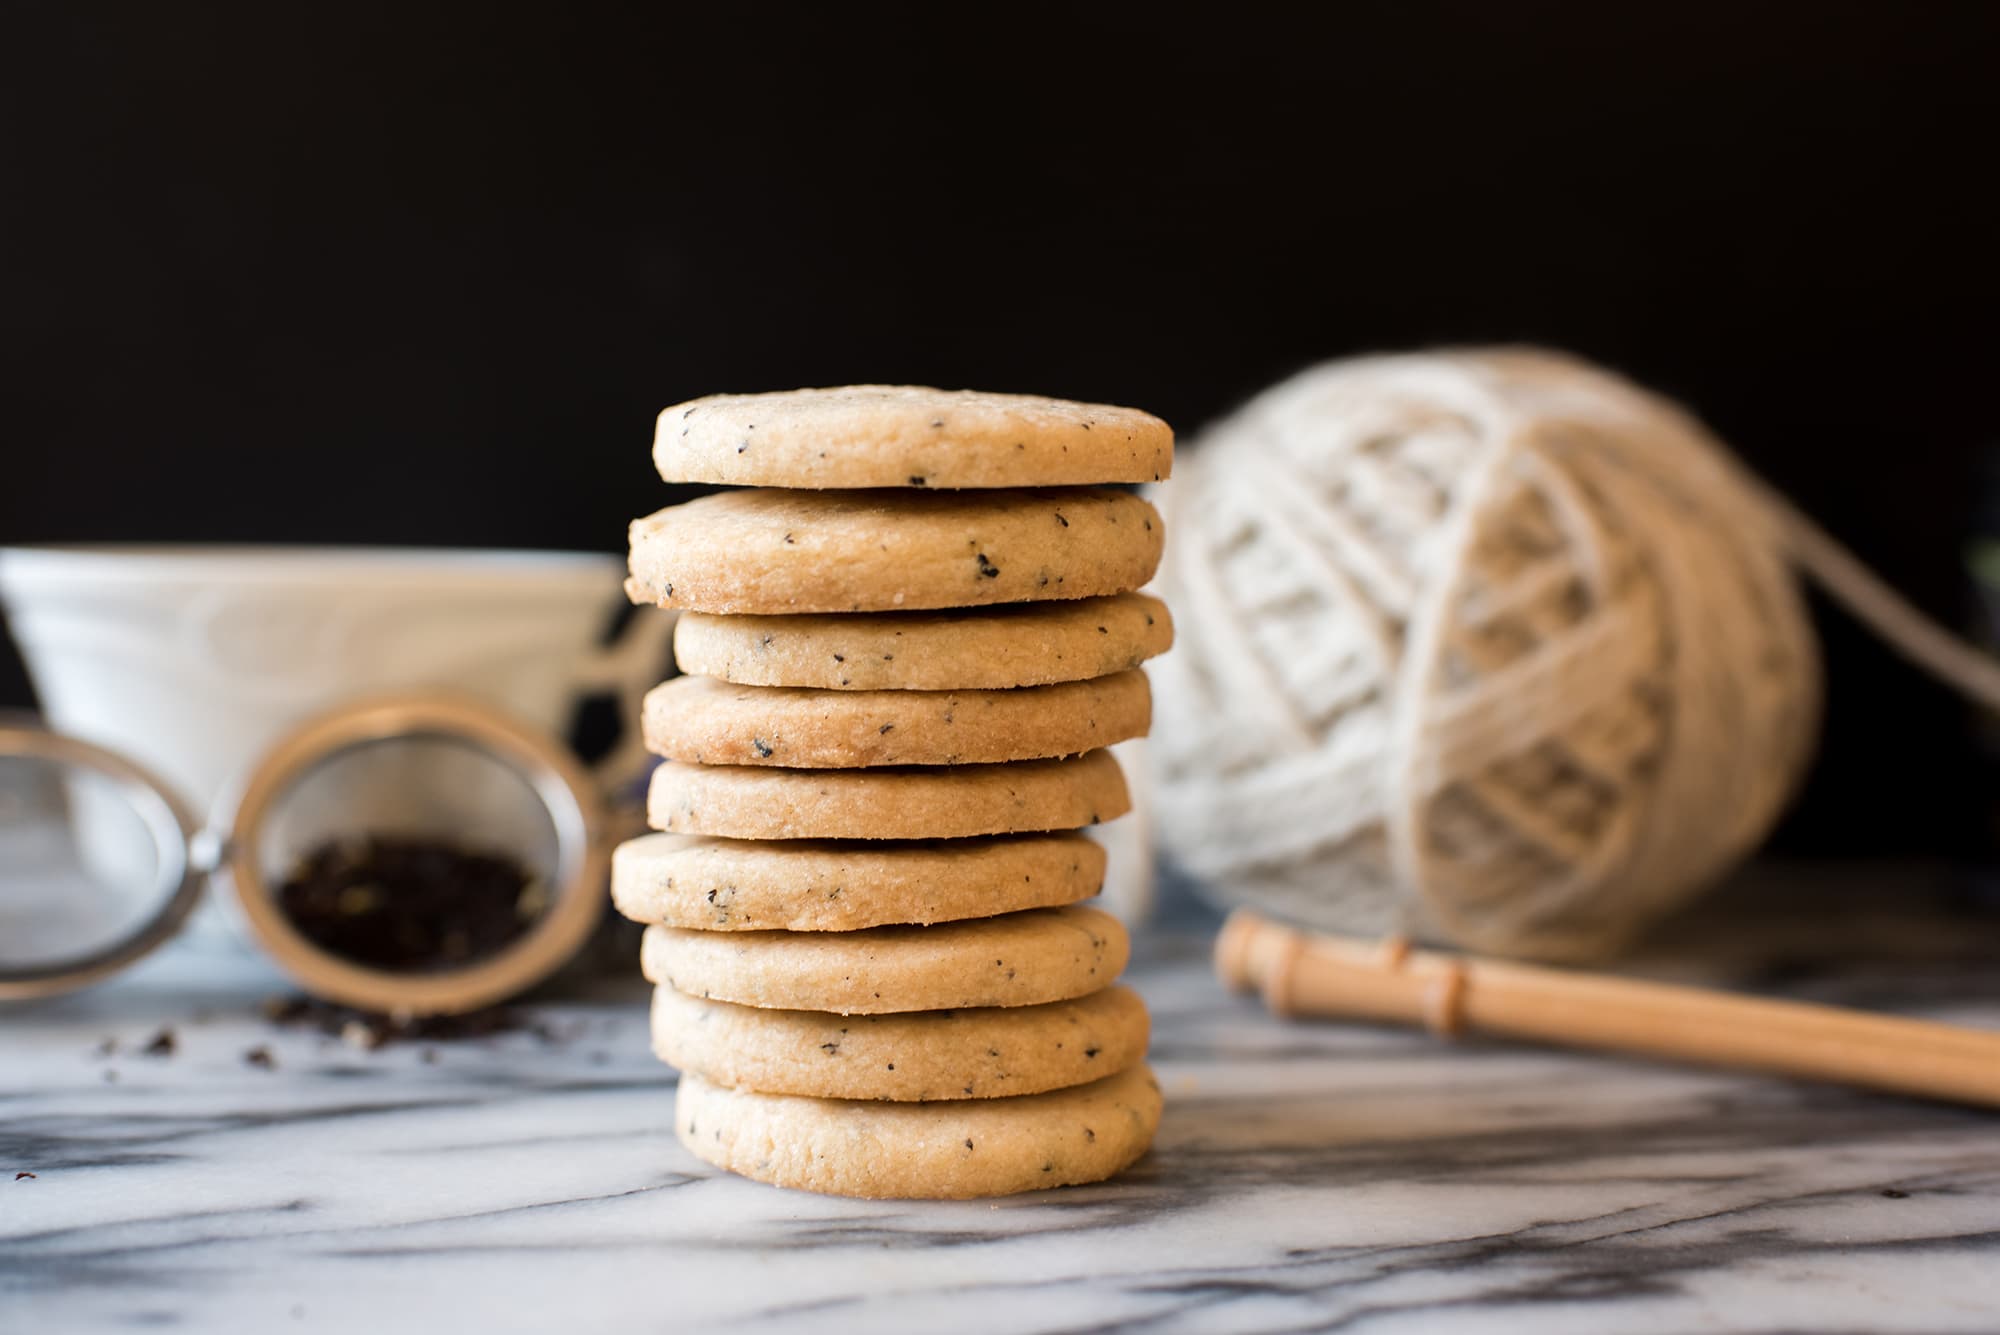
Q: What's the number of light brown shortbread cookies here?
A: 9